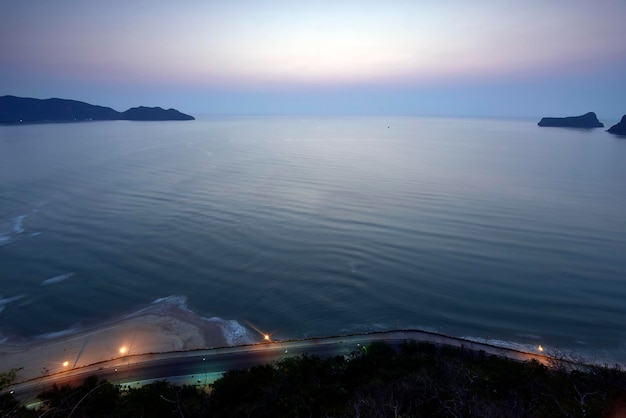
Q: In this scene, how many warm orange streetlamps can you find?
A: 4